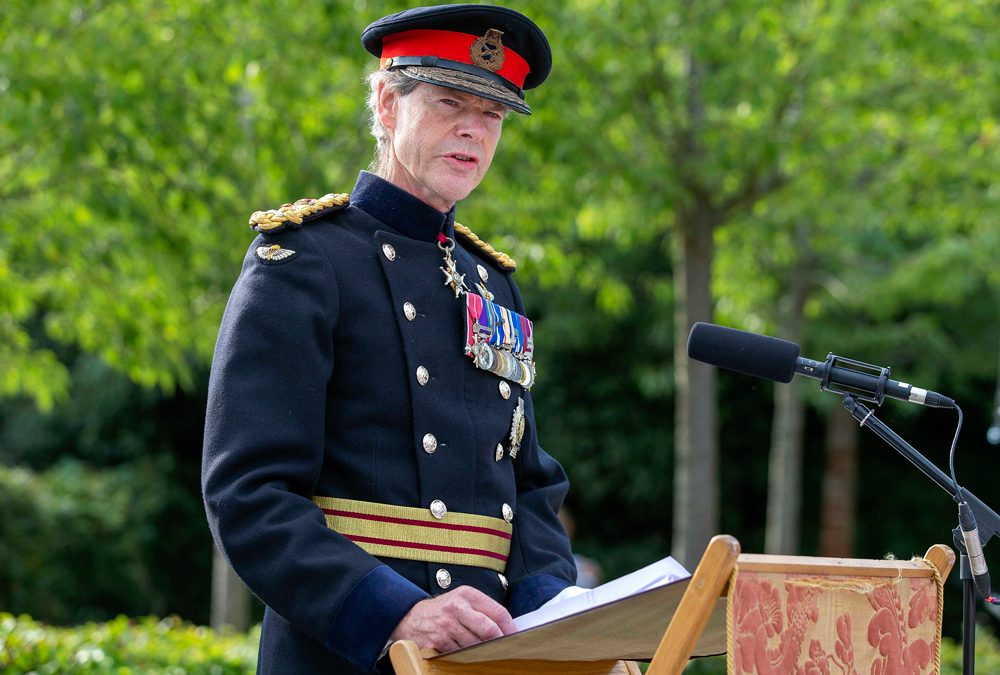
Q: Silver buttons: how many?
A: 11